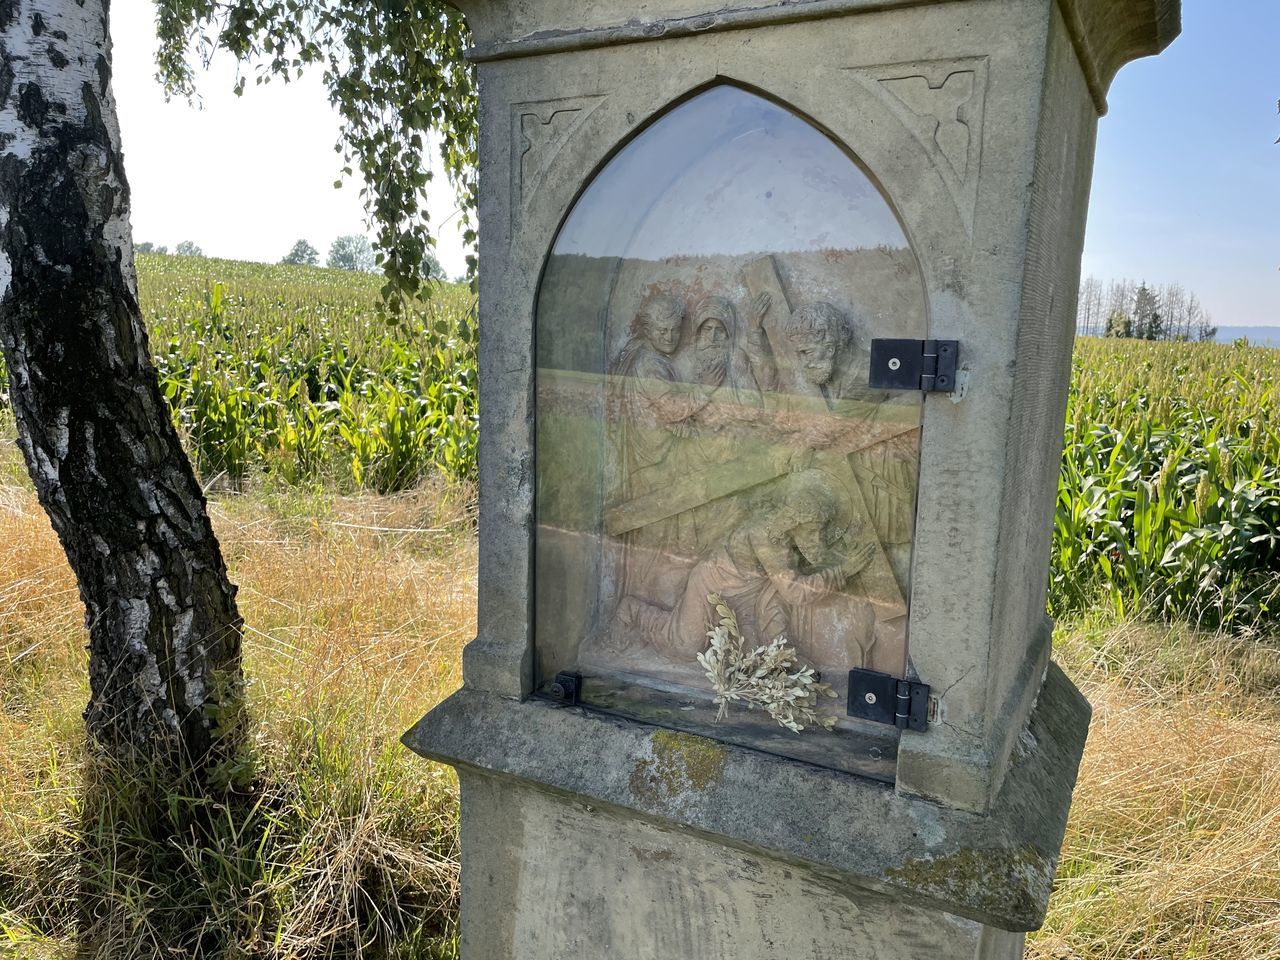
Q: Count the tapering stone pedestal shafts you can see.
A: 1